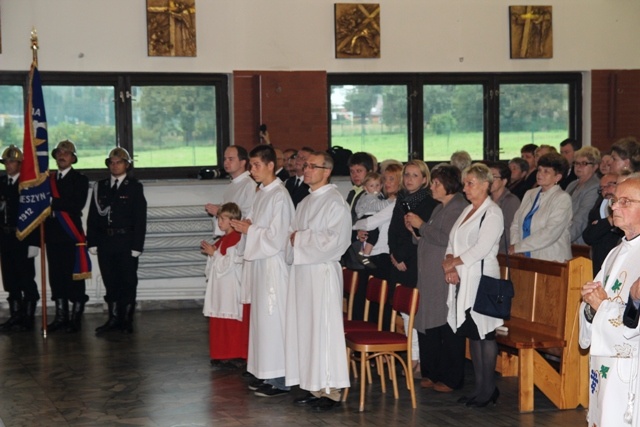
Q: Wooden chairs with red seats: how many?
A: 3